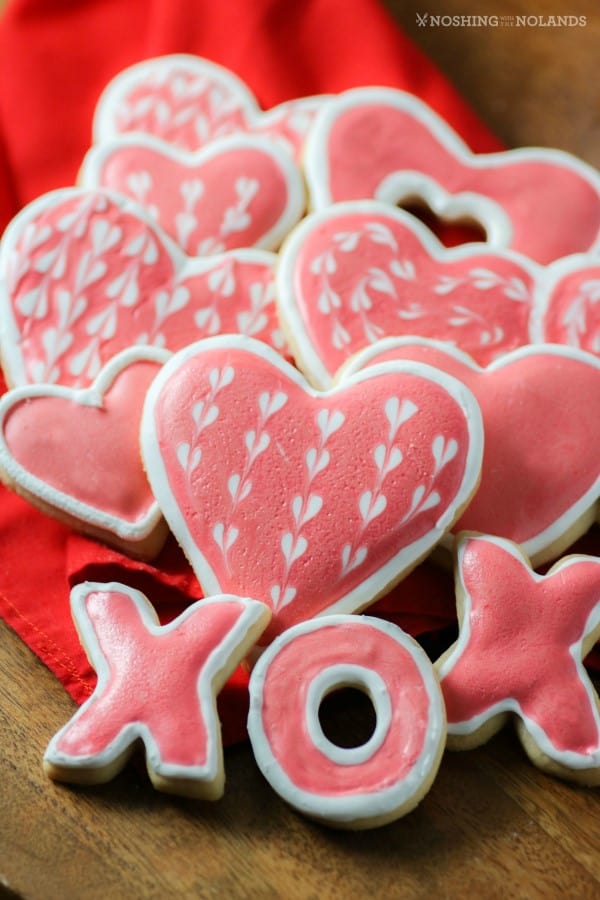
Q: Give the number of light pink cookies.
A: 12